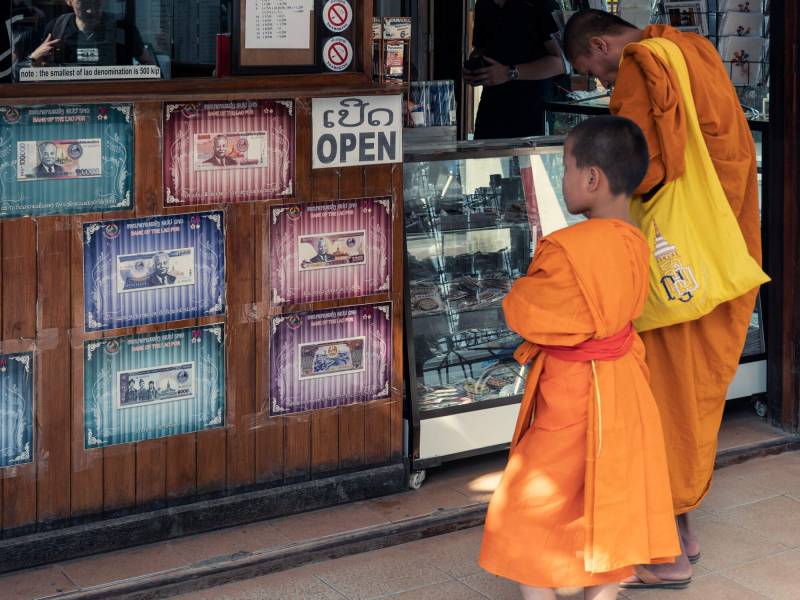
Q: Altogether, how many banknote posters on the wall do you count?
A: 7